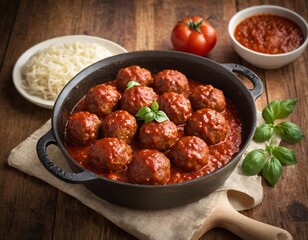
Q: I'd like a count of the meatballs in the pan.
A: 13